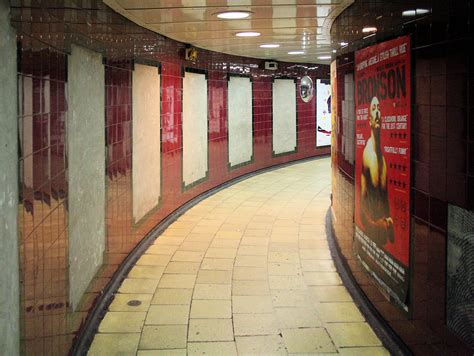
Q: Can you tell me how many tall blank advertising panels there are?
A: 6